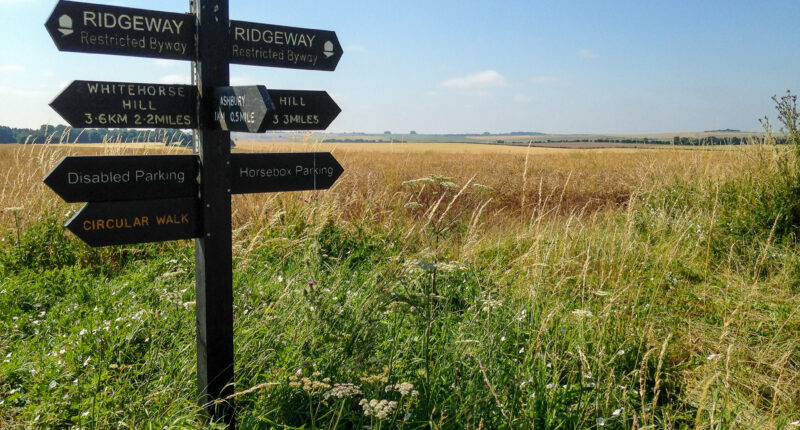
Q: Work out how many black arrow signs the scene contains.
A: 8